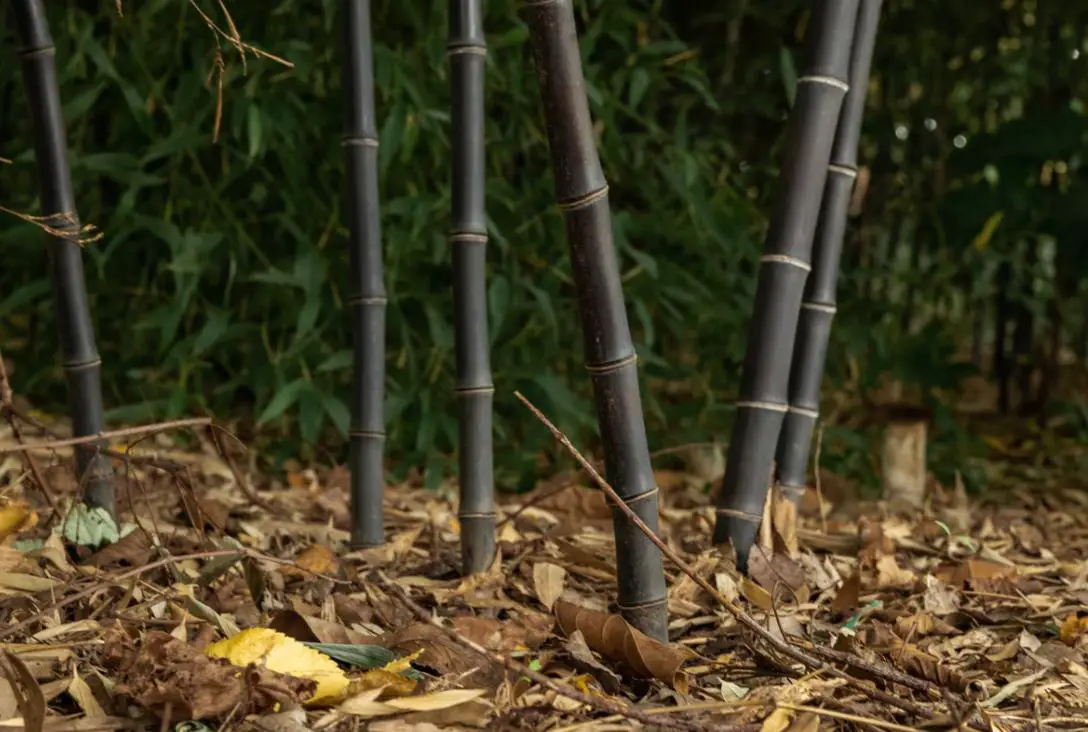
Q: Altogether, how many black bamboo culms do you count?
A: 6